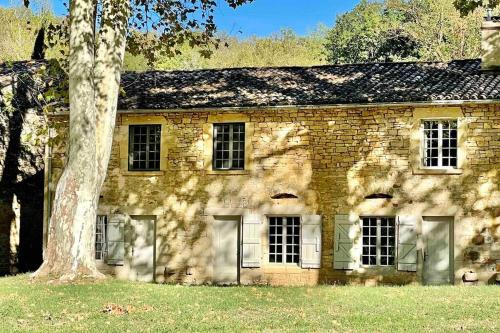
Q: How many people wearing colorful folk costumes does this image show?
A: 0